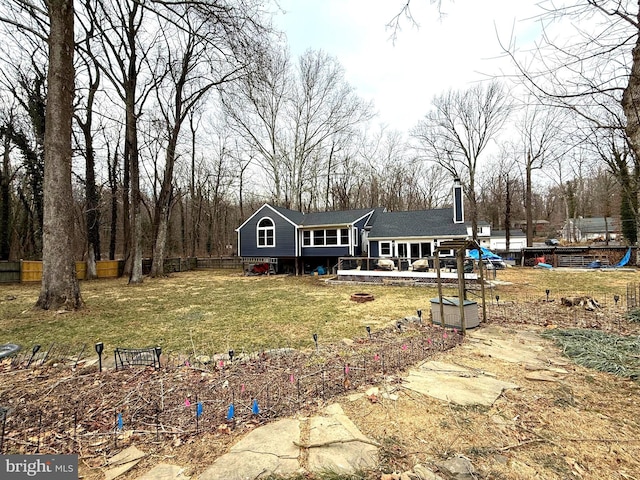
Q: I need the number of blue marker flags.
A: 4